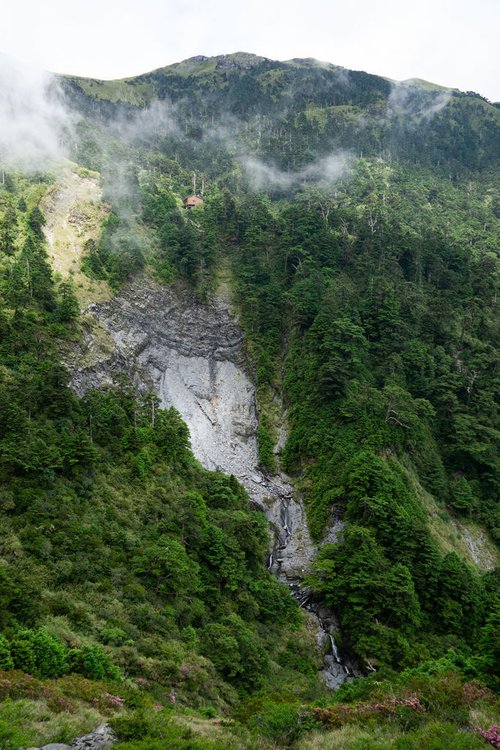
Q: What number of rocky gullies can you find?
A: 1